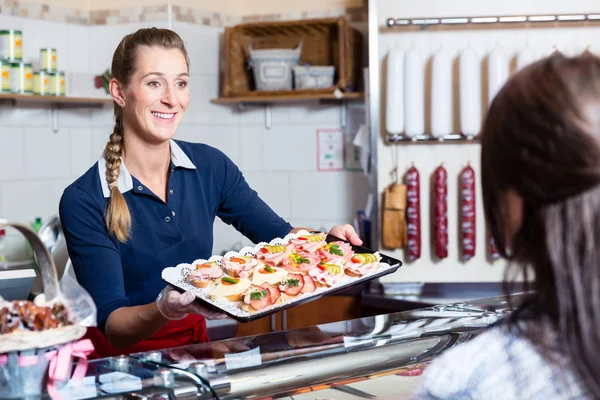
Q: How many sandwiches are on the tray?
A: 12